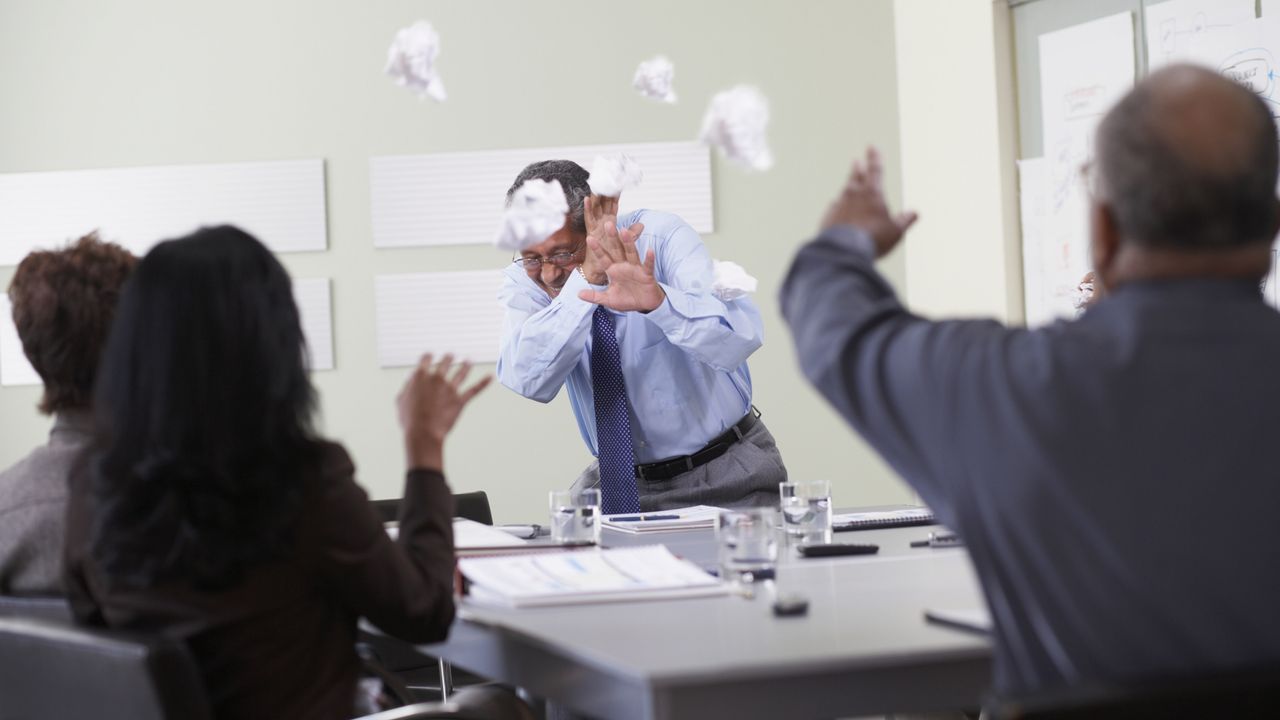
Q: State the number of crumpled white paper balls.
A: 6